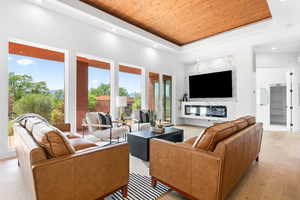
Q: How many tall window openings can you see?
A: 5